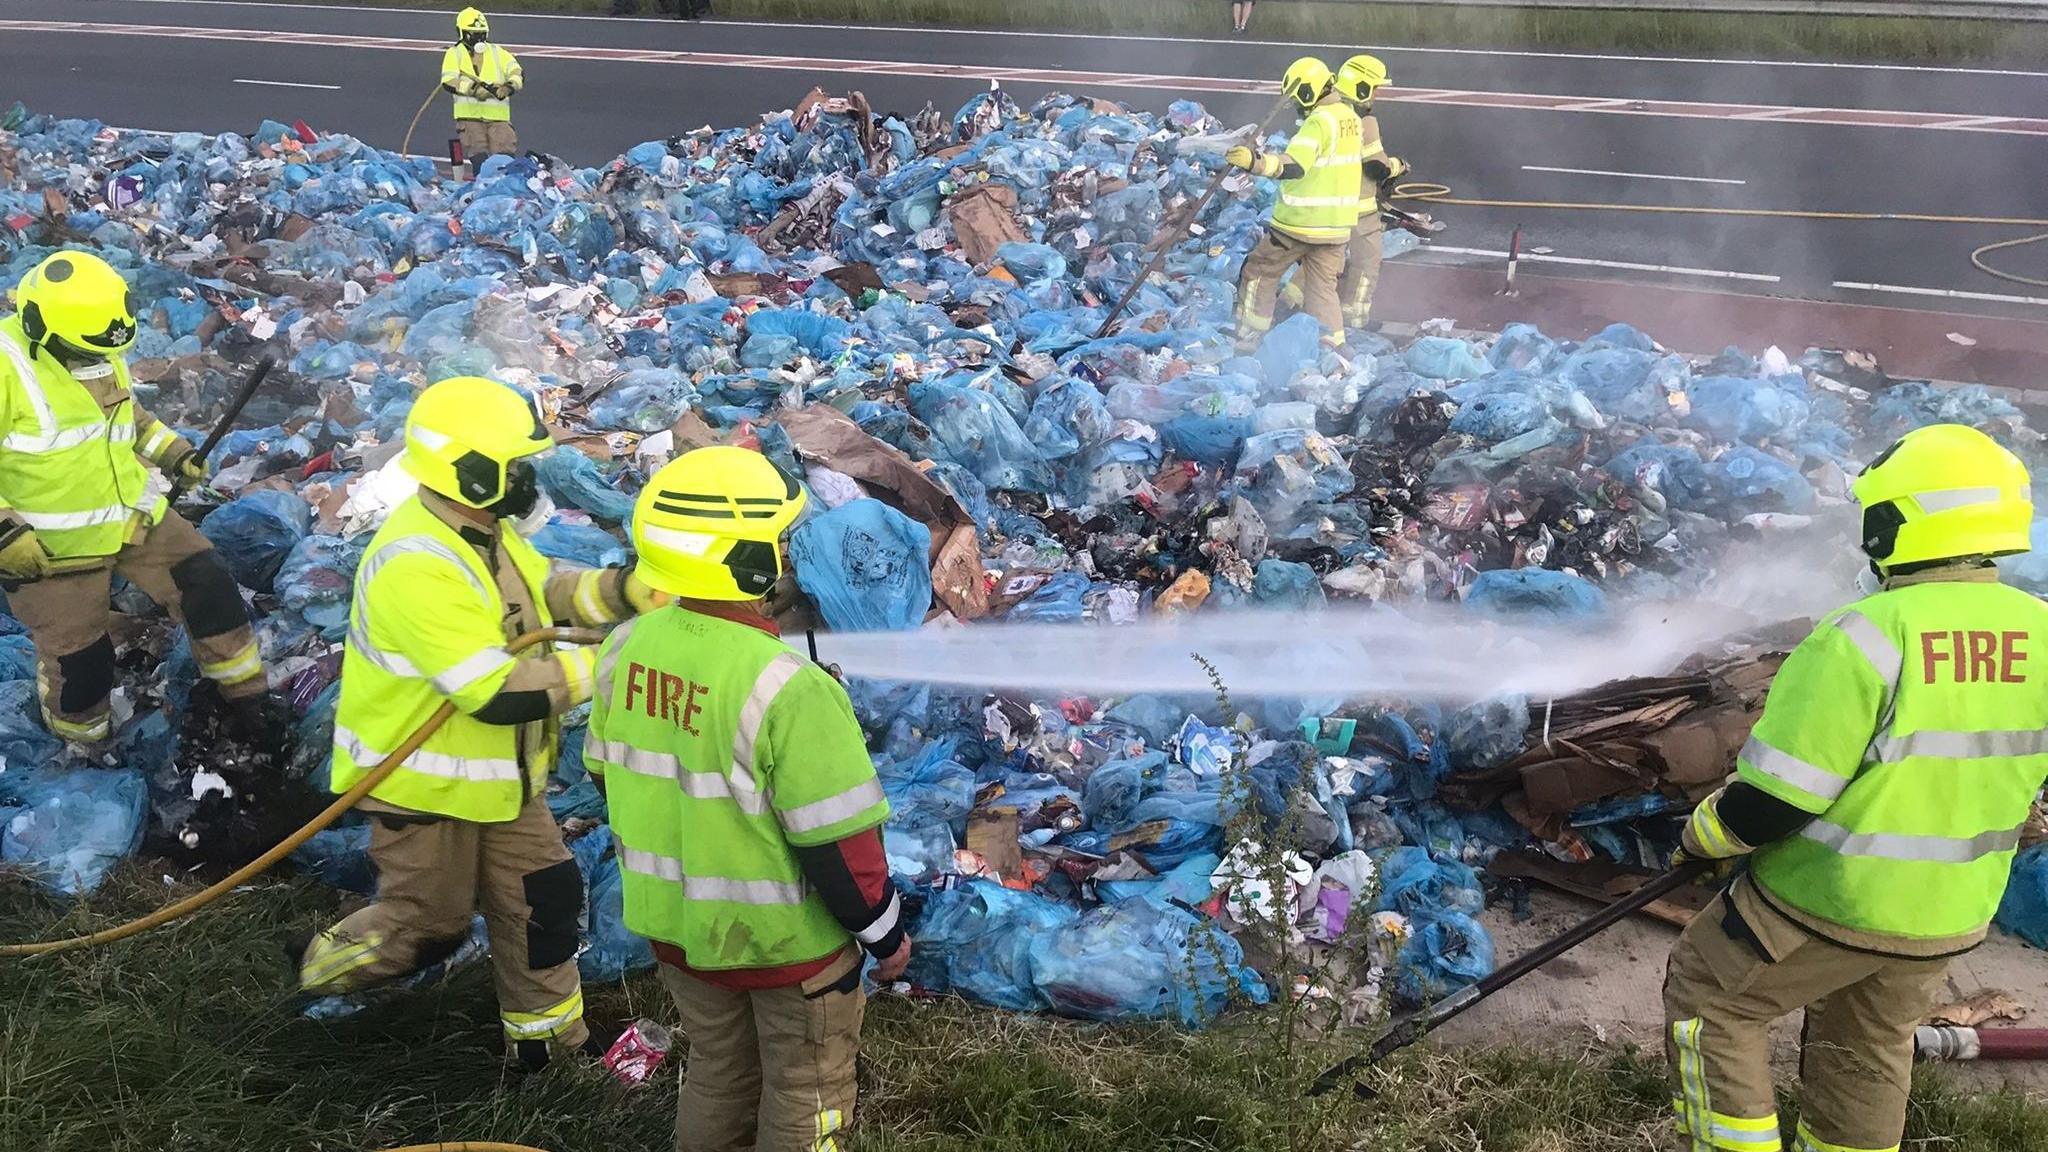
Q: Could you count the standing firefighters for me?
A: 7